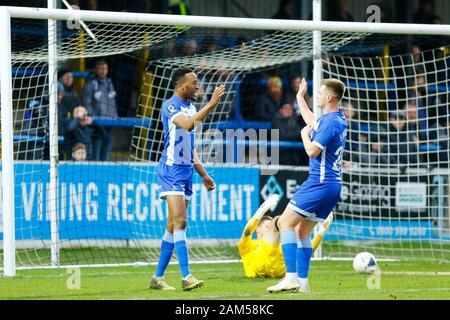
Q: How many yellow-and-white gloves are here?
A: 2